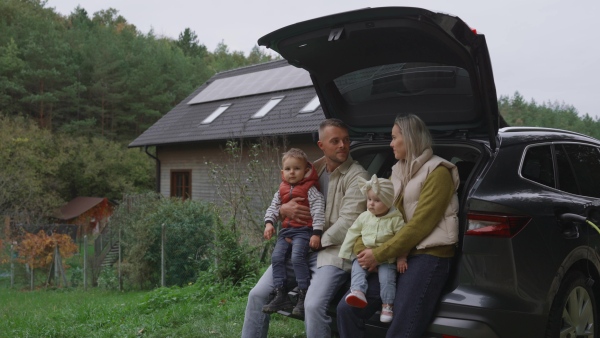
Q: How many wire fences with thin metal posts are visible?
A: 1